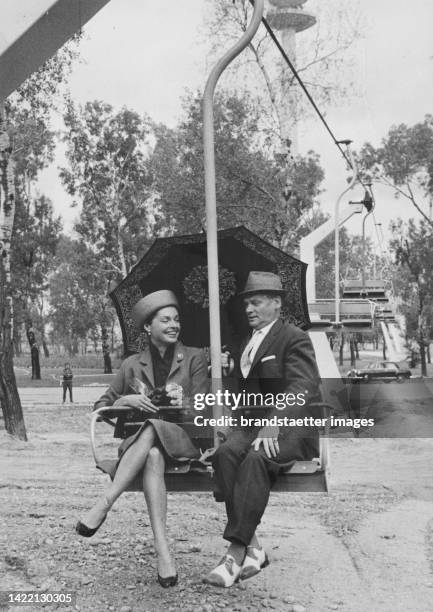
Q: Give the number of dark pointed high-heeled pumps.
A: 2